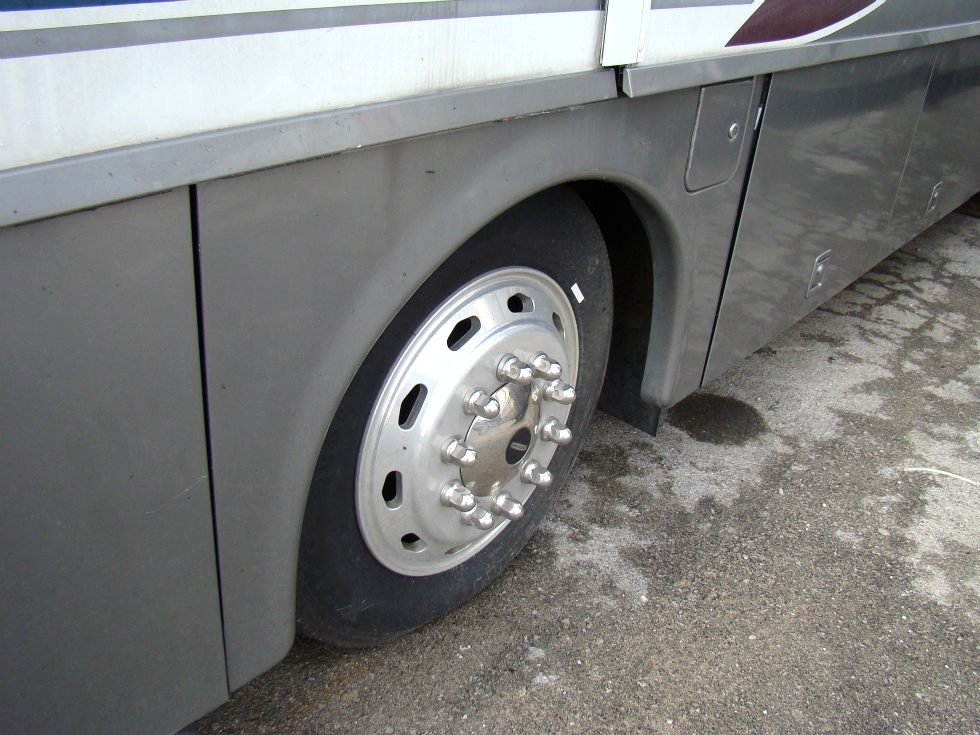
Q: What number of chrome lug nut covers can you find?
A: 10